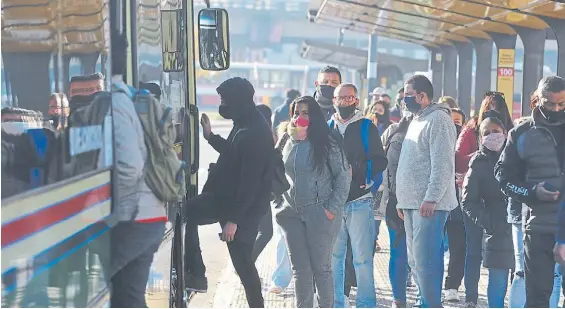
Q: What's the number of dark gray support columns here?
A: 7